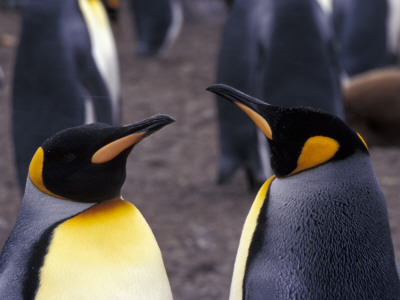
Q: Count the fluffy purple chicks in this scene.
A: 0